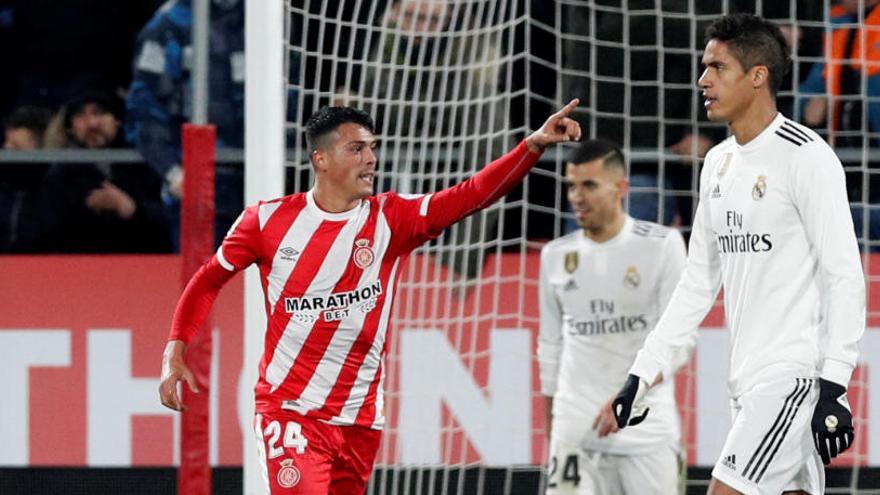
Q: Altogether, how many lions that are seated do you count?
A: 0